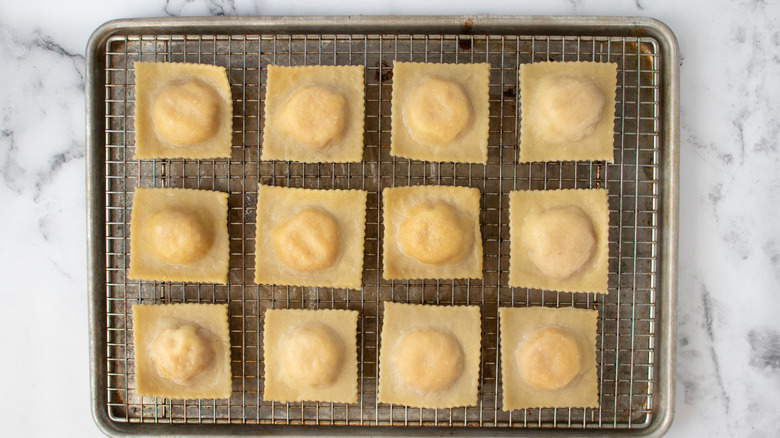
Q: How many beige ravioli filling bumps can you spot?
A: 12